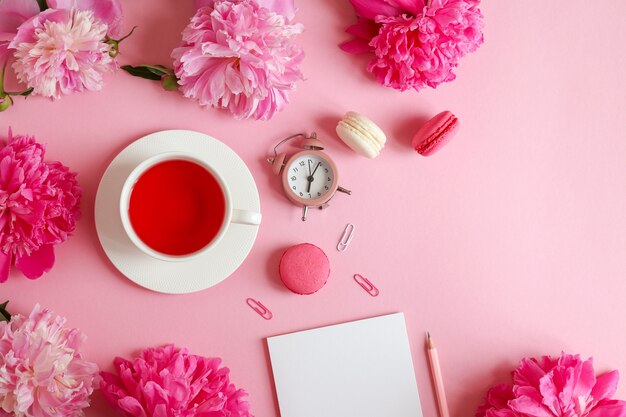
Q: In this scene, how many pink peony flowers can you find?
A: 7